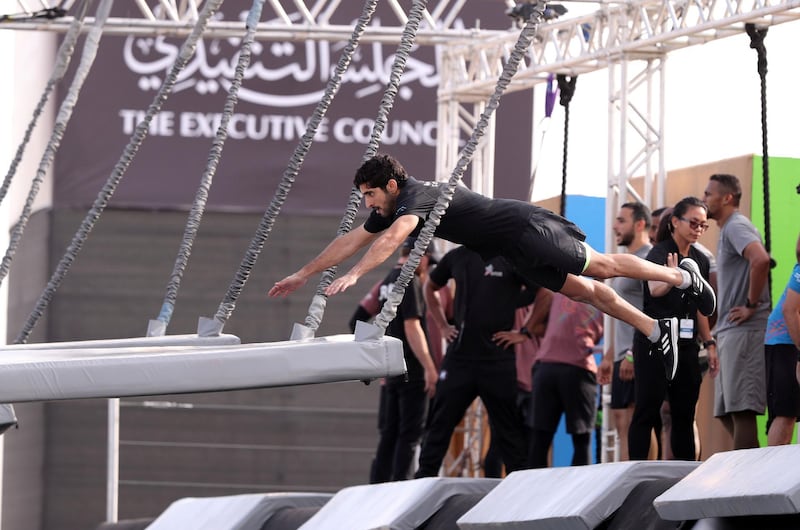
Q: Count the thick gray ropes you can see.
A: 7